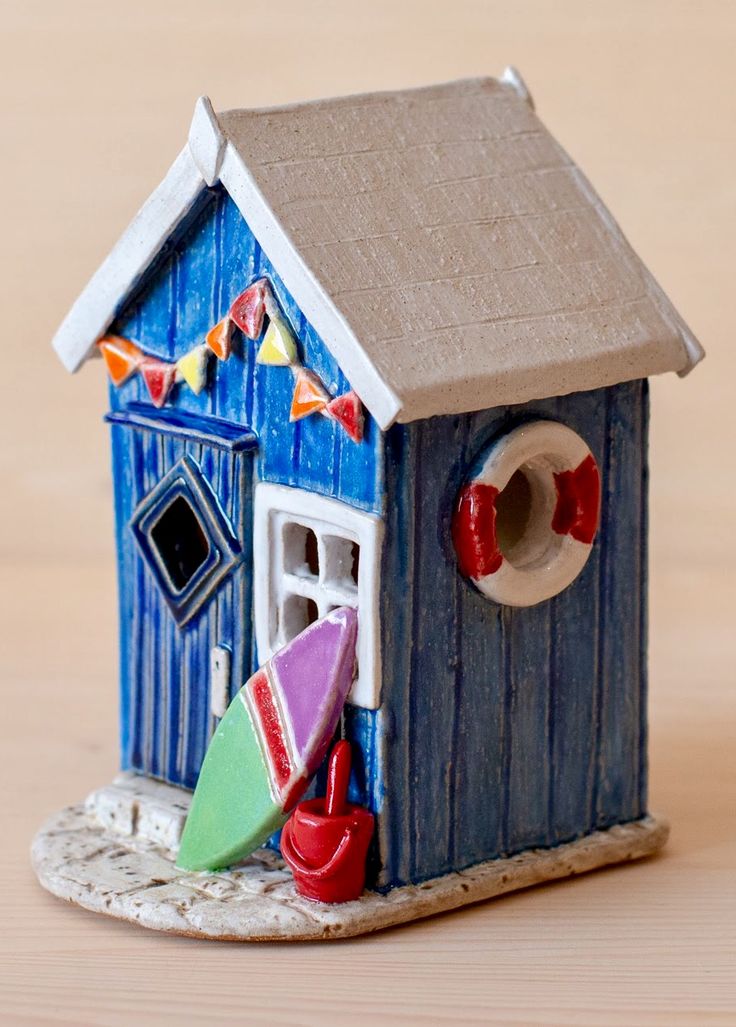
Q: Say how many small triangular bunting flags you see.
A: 8